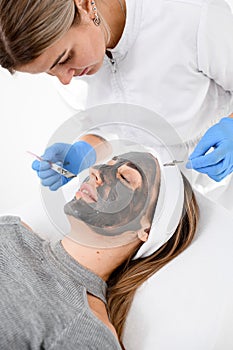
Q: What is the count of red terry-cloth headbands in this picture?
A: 0